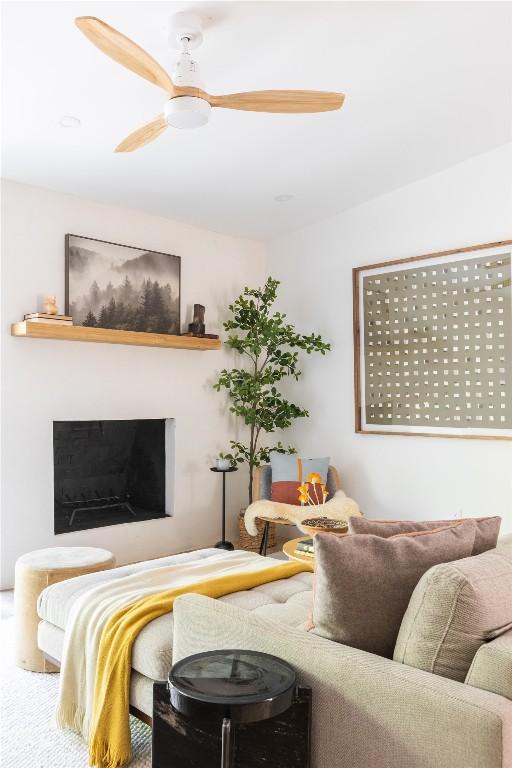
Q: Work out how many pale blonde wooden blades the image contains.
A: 3